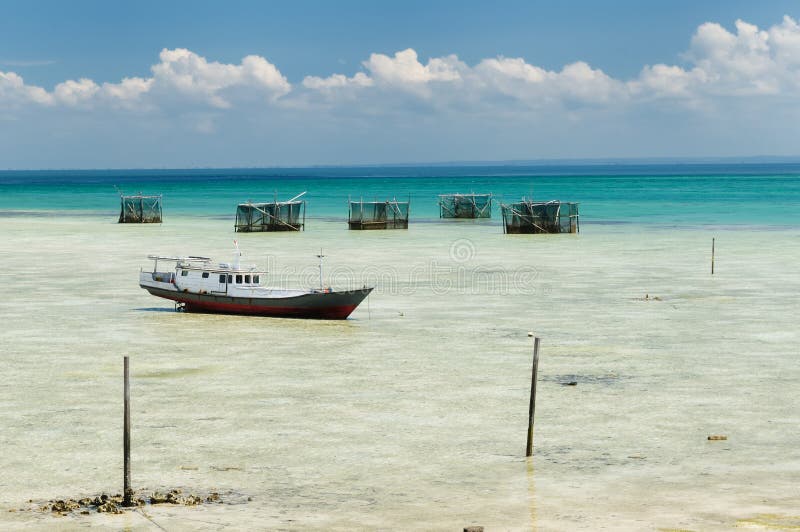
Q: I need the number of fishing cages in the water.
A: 5